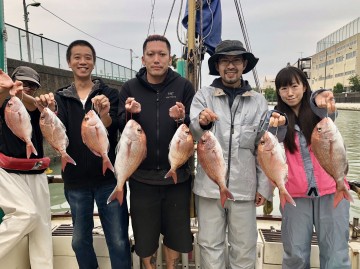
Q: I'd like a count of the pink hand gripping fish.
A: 8